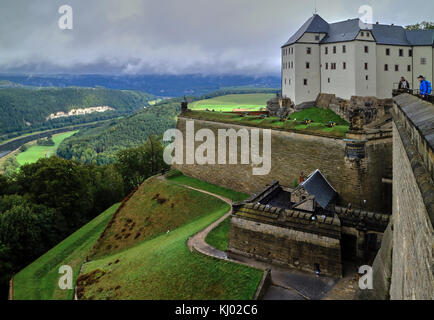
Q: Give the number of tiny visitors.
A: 2